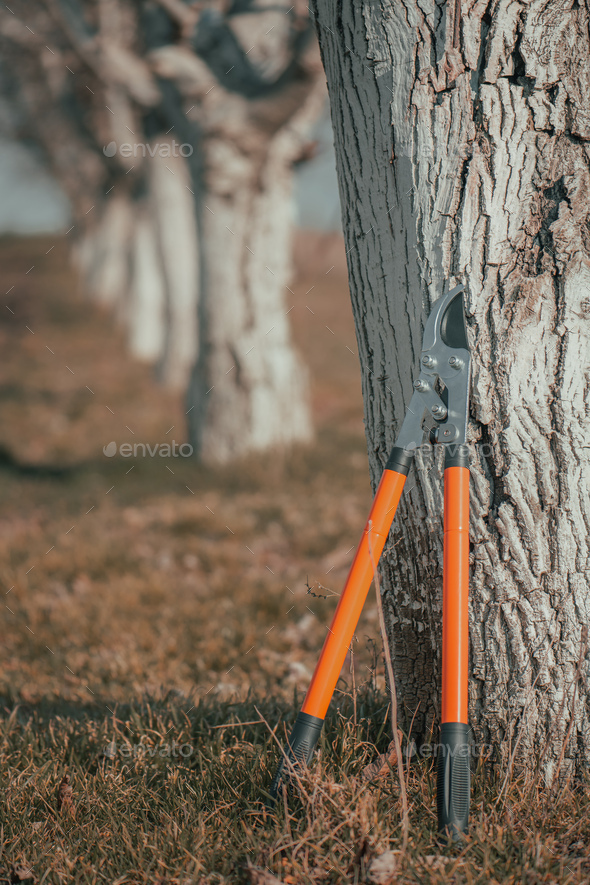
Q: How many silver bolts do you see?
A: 4